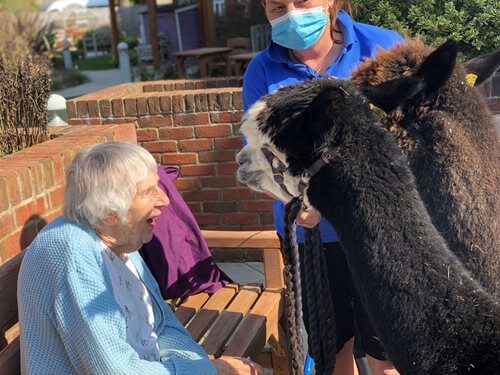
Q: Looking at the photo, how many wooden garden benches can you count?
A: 1